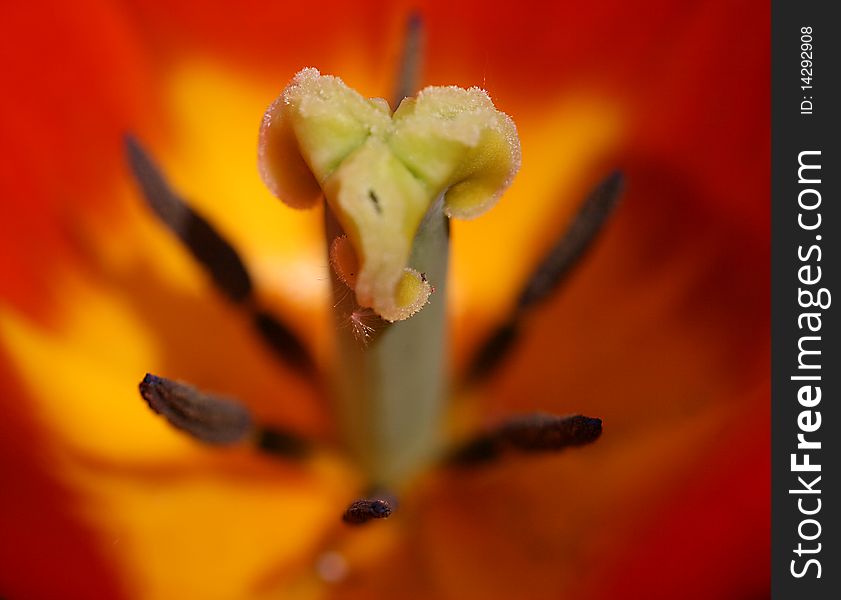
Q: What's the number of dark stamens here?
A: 6